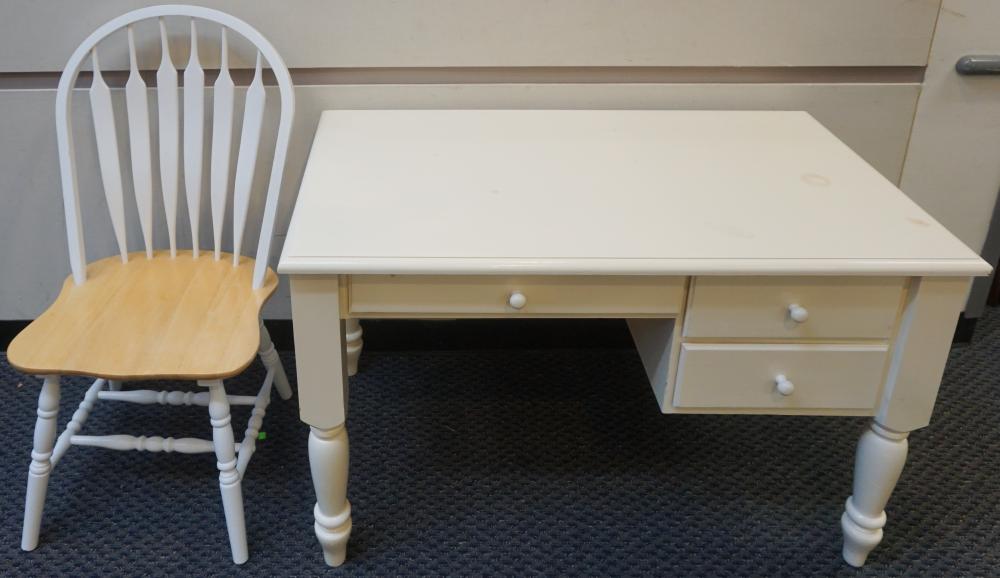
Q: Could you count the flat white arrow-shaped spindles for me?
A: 6